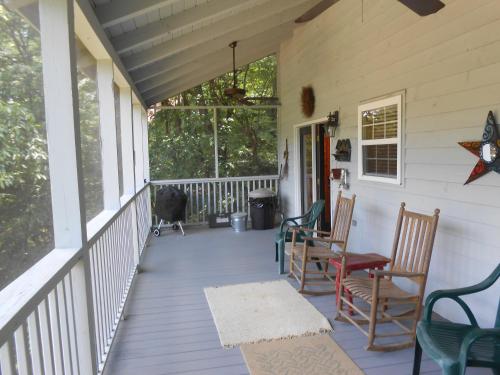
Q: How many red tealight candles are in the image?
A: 0